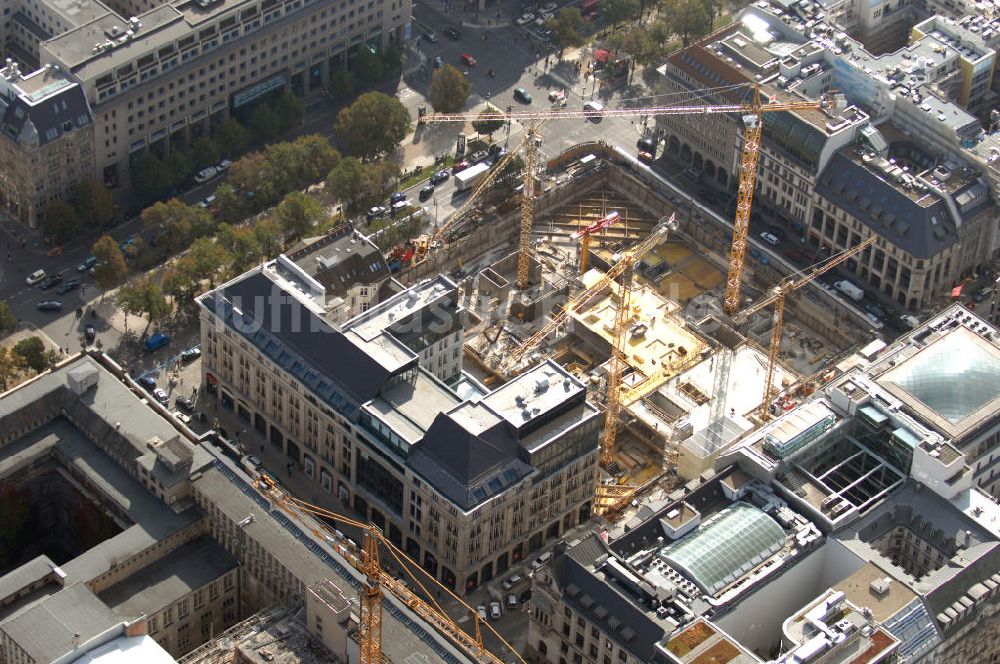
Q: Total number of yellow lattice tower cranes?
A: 5